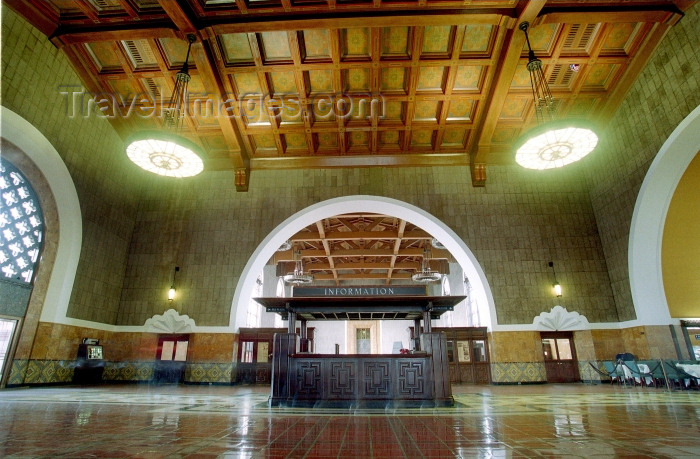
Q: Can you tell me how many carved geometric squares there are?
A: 4